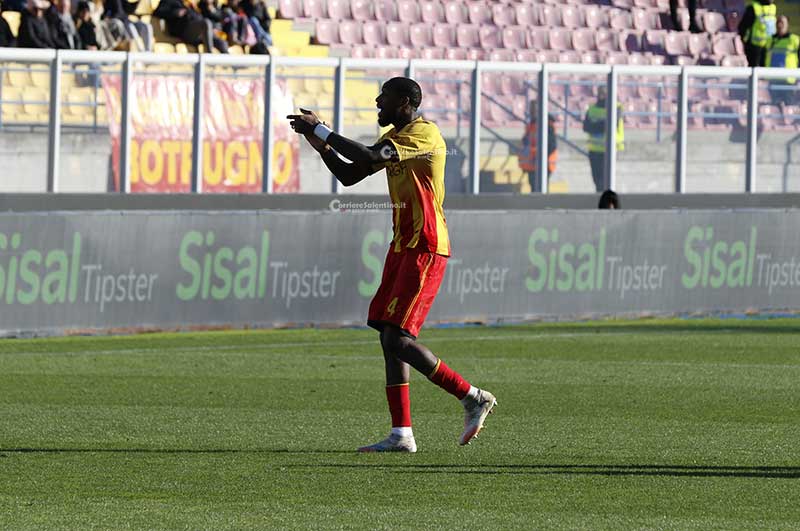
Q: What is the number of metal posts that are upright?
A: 11